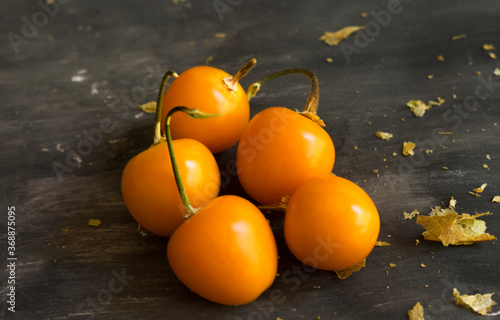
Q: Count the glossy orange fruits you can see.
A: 5